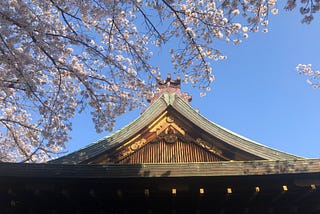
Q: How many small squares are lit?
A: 6